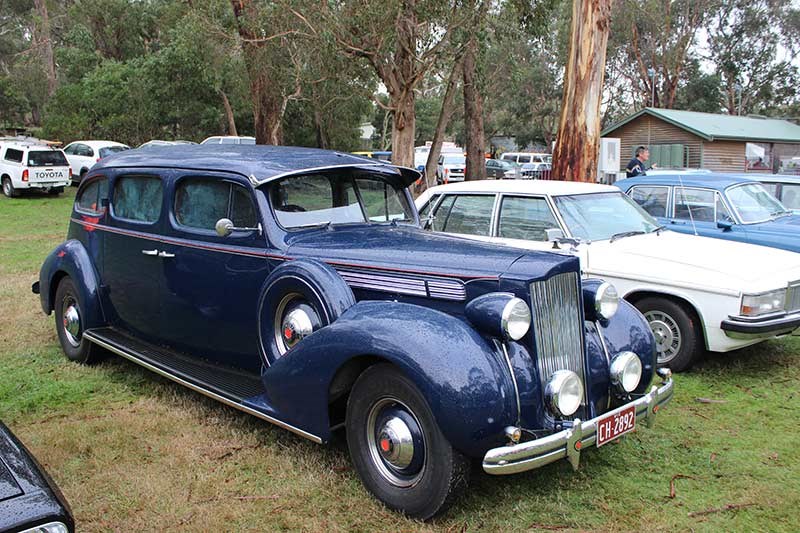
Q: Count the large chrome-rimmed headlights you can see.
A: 4